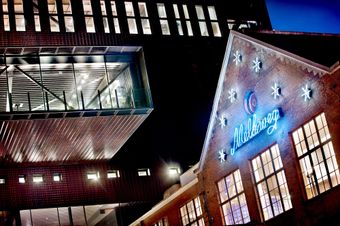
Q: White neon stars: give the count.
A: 7